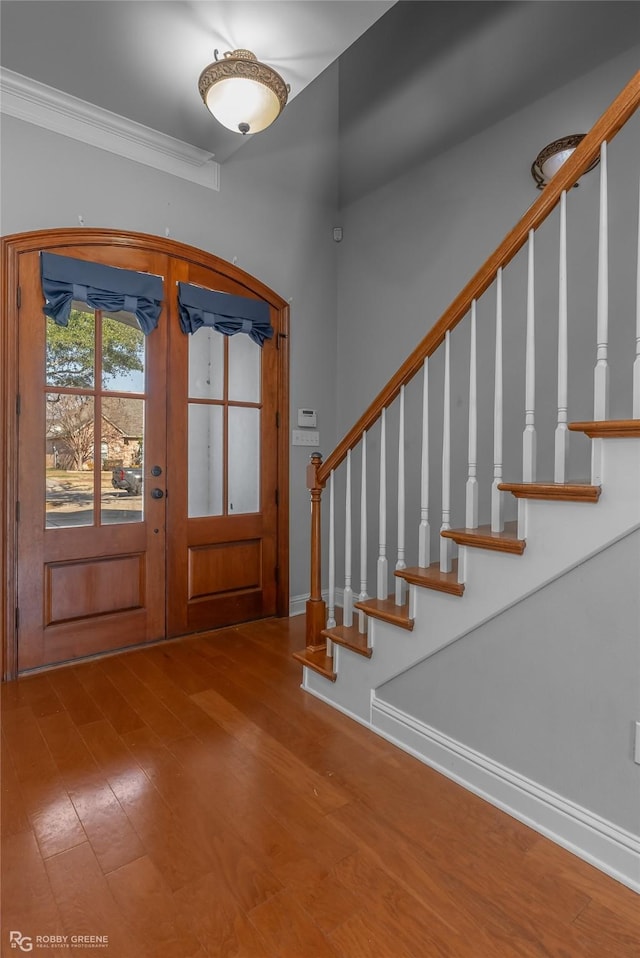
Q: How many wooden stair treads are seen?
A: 7